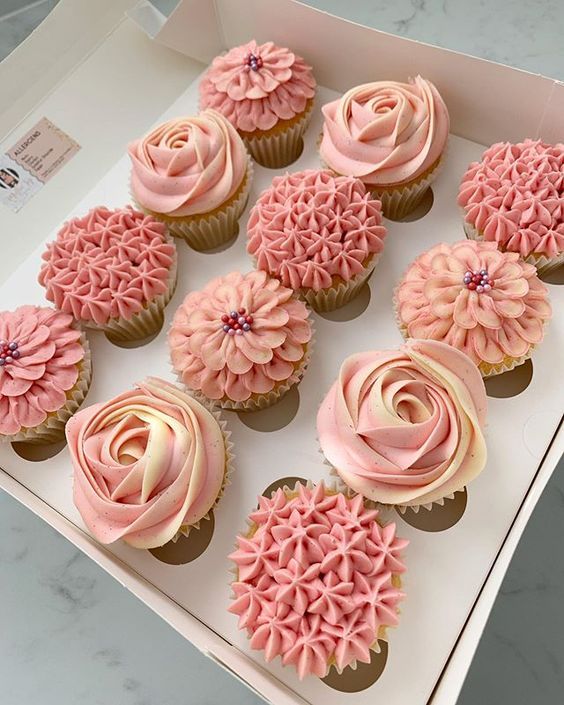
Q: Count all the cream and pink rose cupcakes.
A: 4